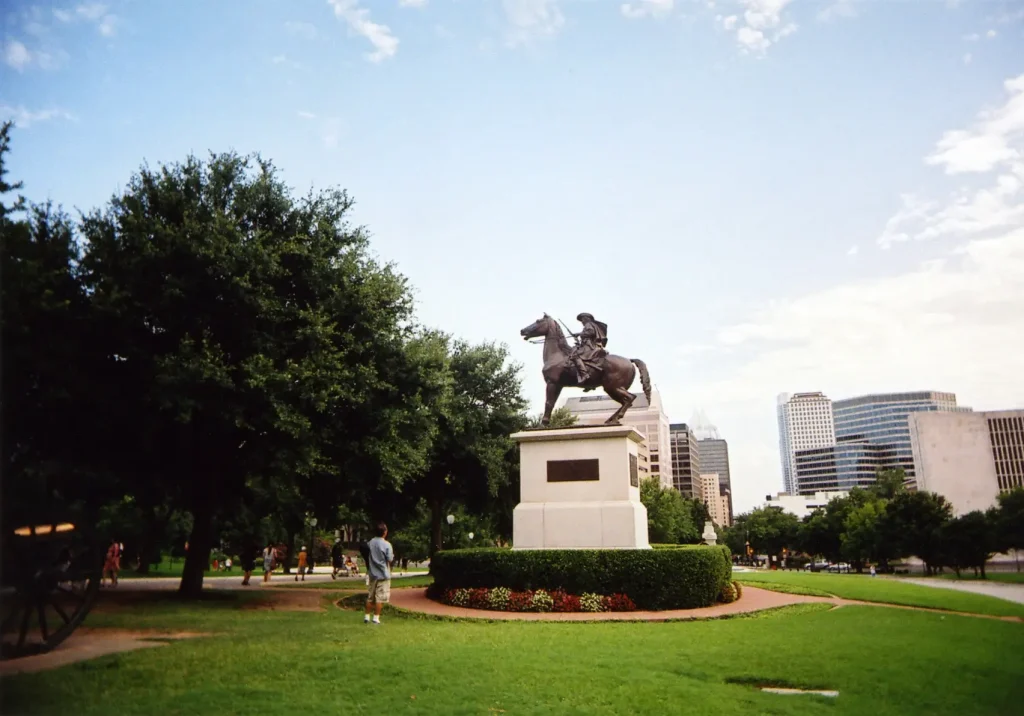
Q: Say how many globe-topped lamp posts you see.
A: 3